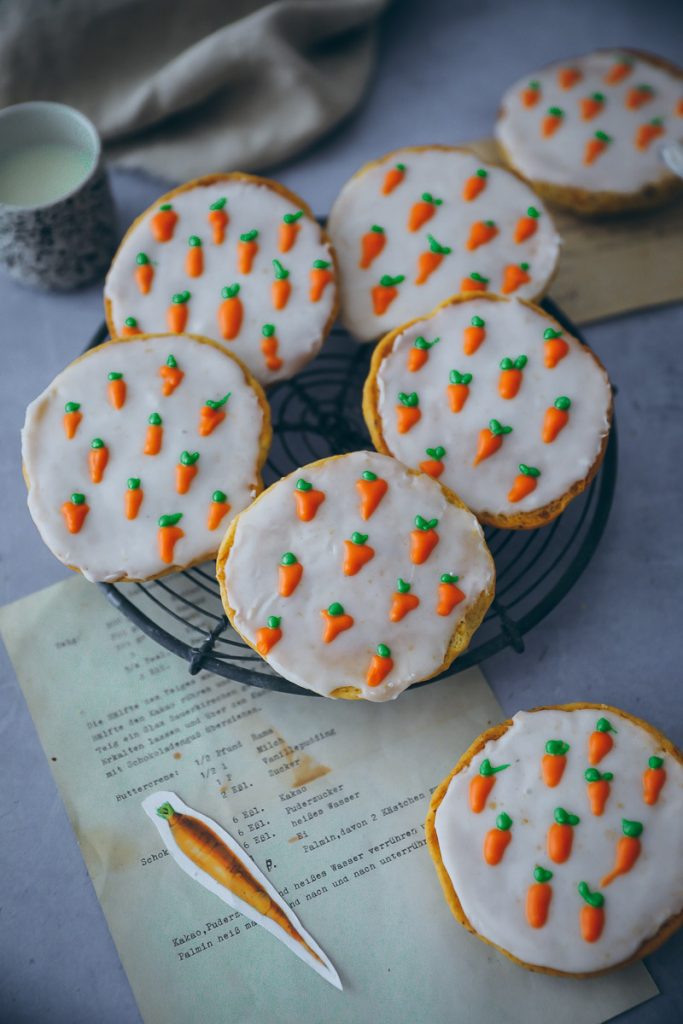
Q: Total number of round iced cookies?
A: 7